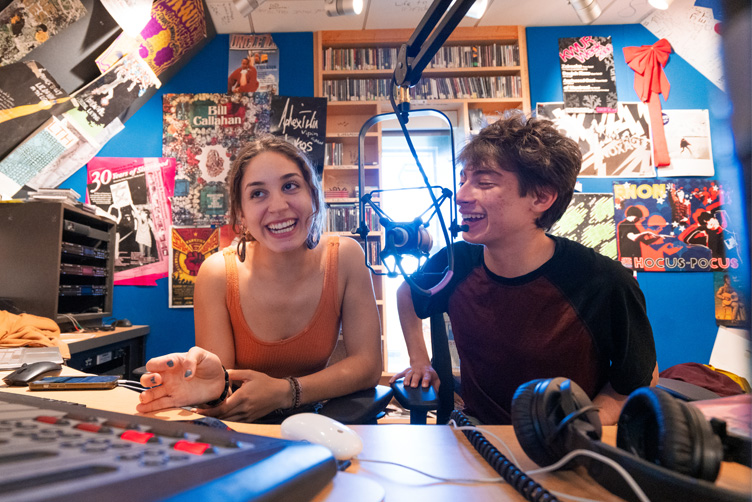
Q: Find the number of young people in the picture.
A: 2